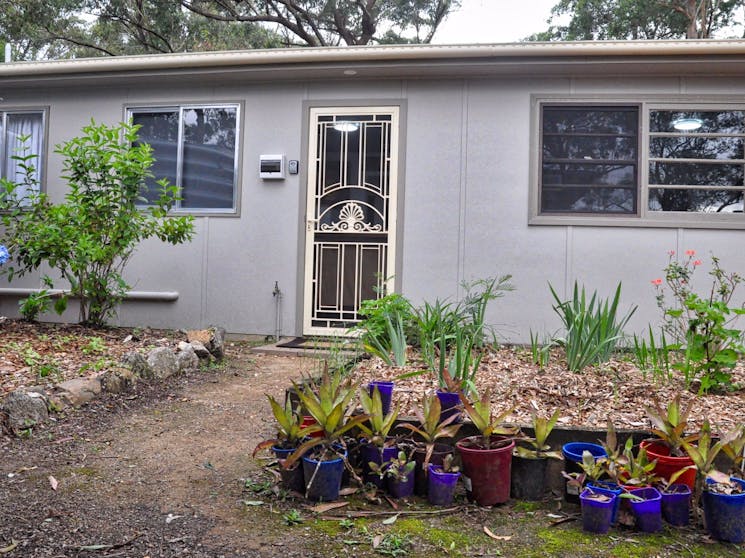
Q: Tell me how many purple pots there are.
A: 8